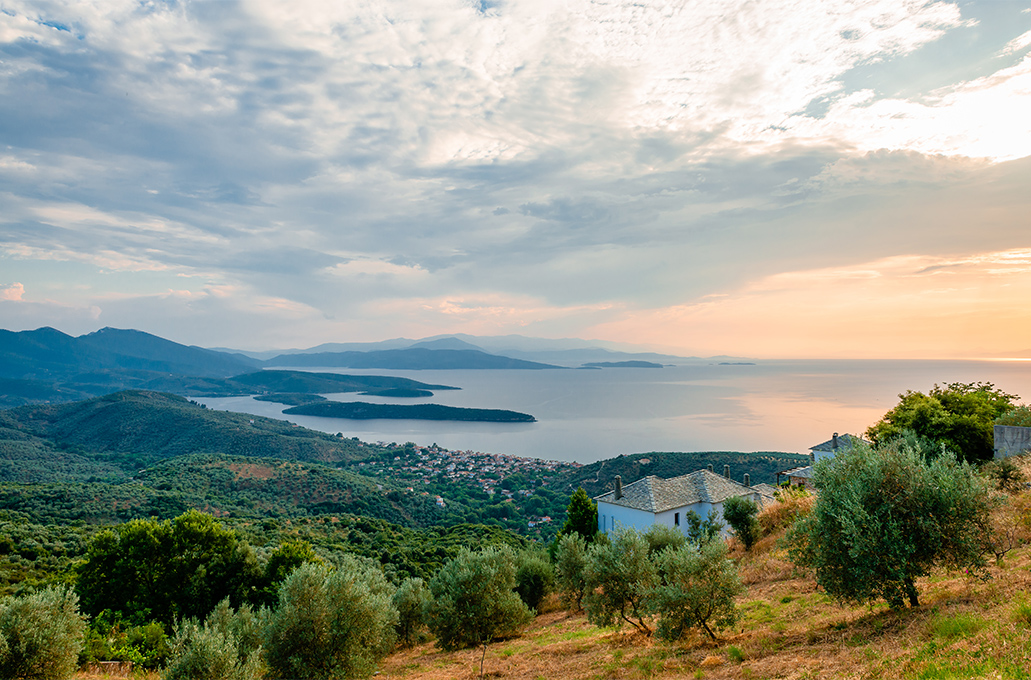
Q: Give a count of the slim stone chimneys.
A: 5